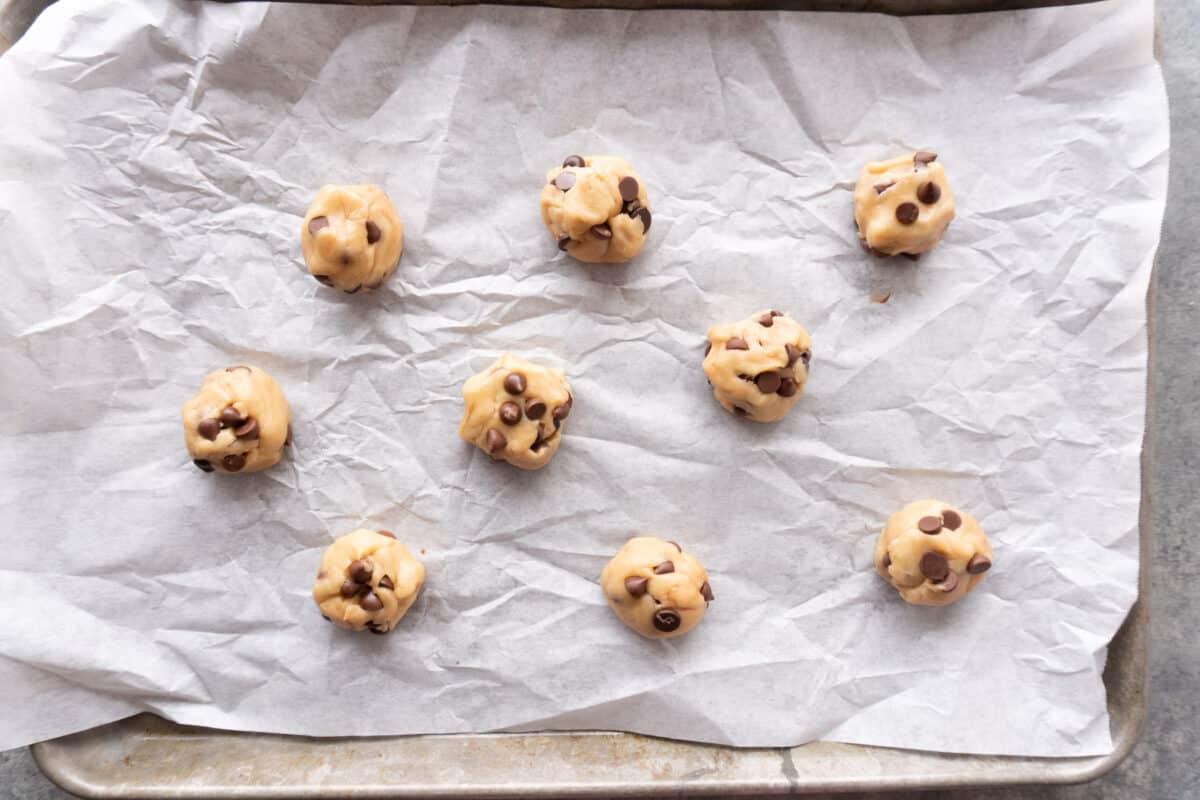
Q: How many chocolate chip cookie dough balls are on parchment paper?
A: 9